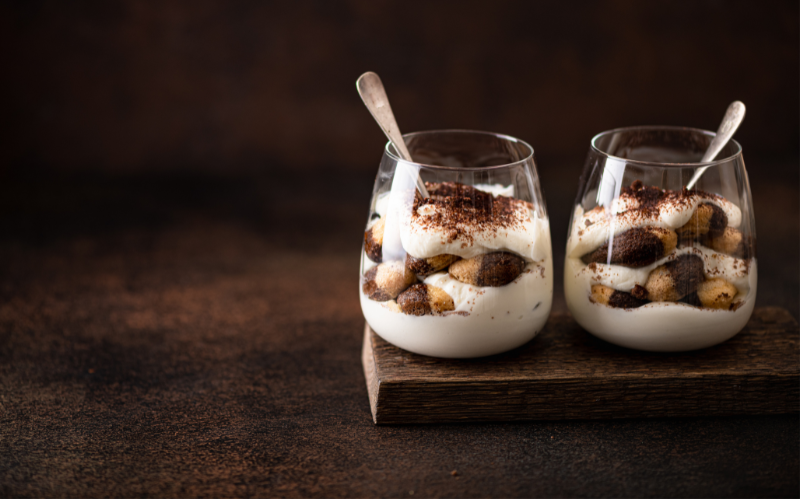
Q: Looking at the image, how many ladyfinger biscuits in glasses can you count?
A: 11